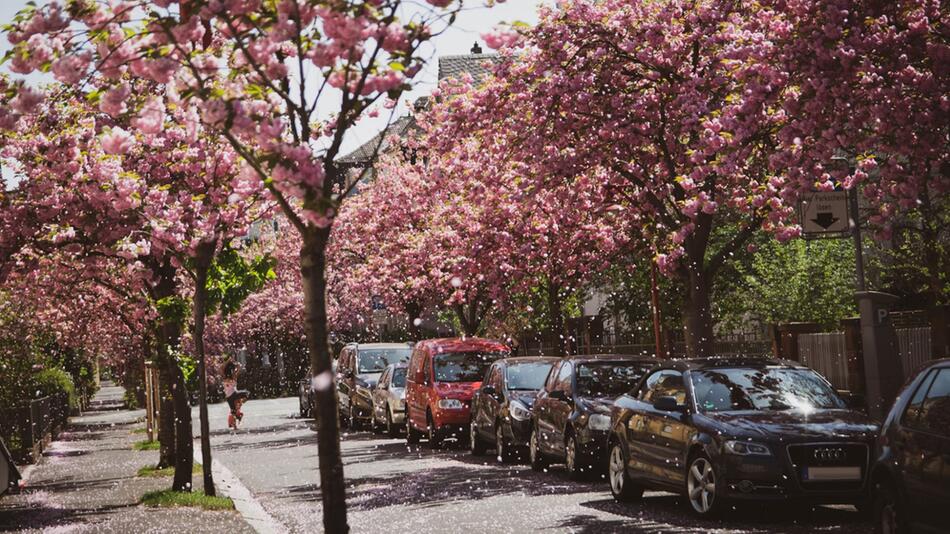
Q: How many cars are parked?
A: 8